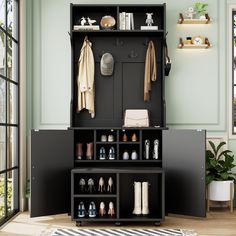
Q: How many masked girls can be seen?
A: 0